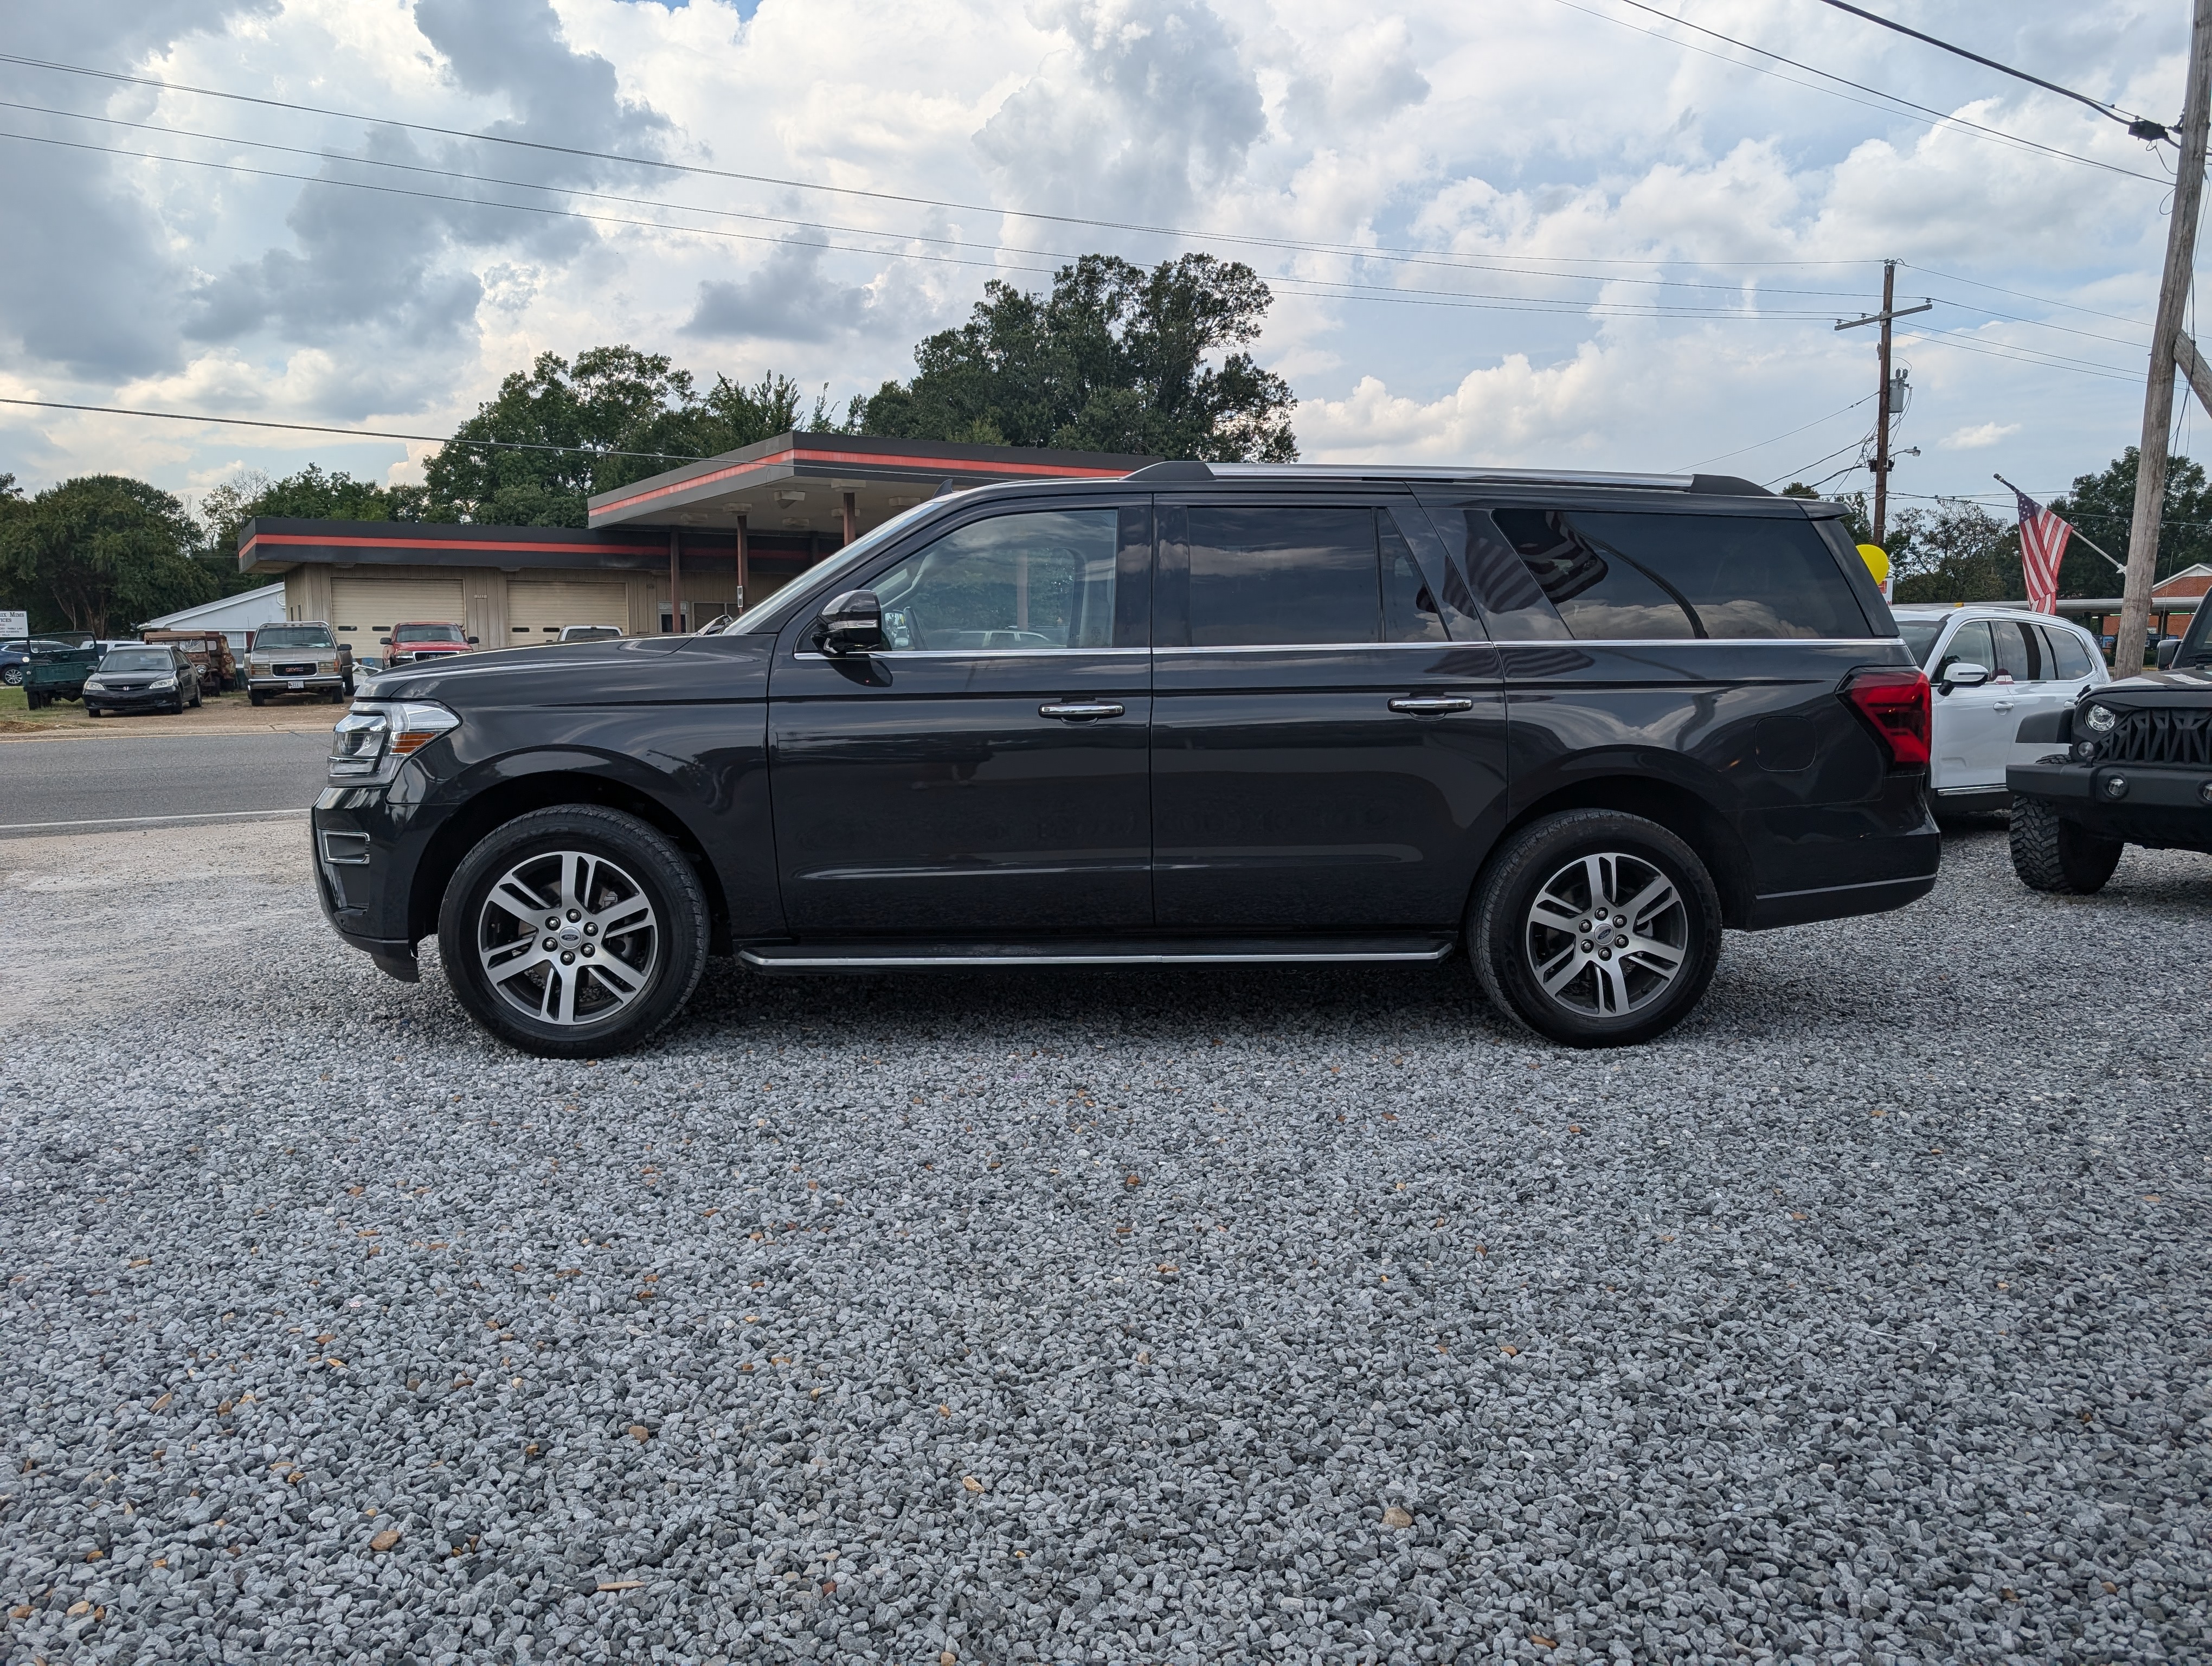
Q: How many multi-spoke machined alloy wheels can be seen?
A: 2